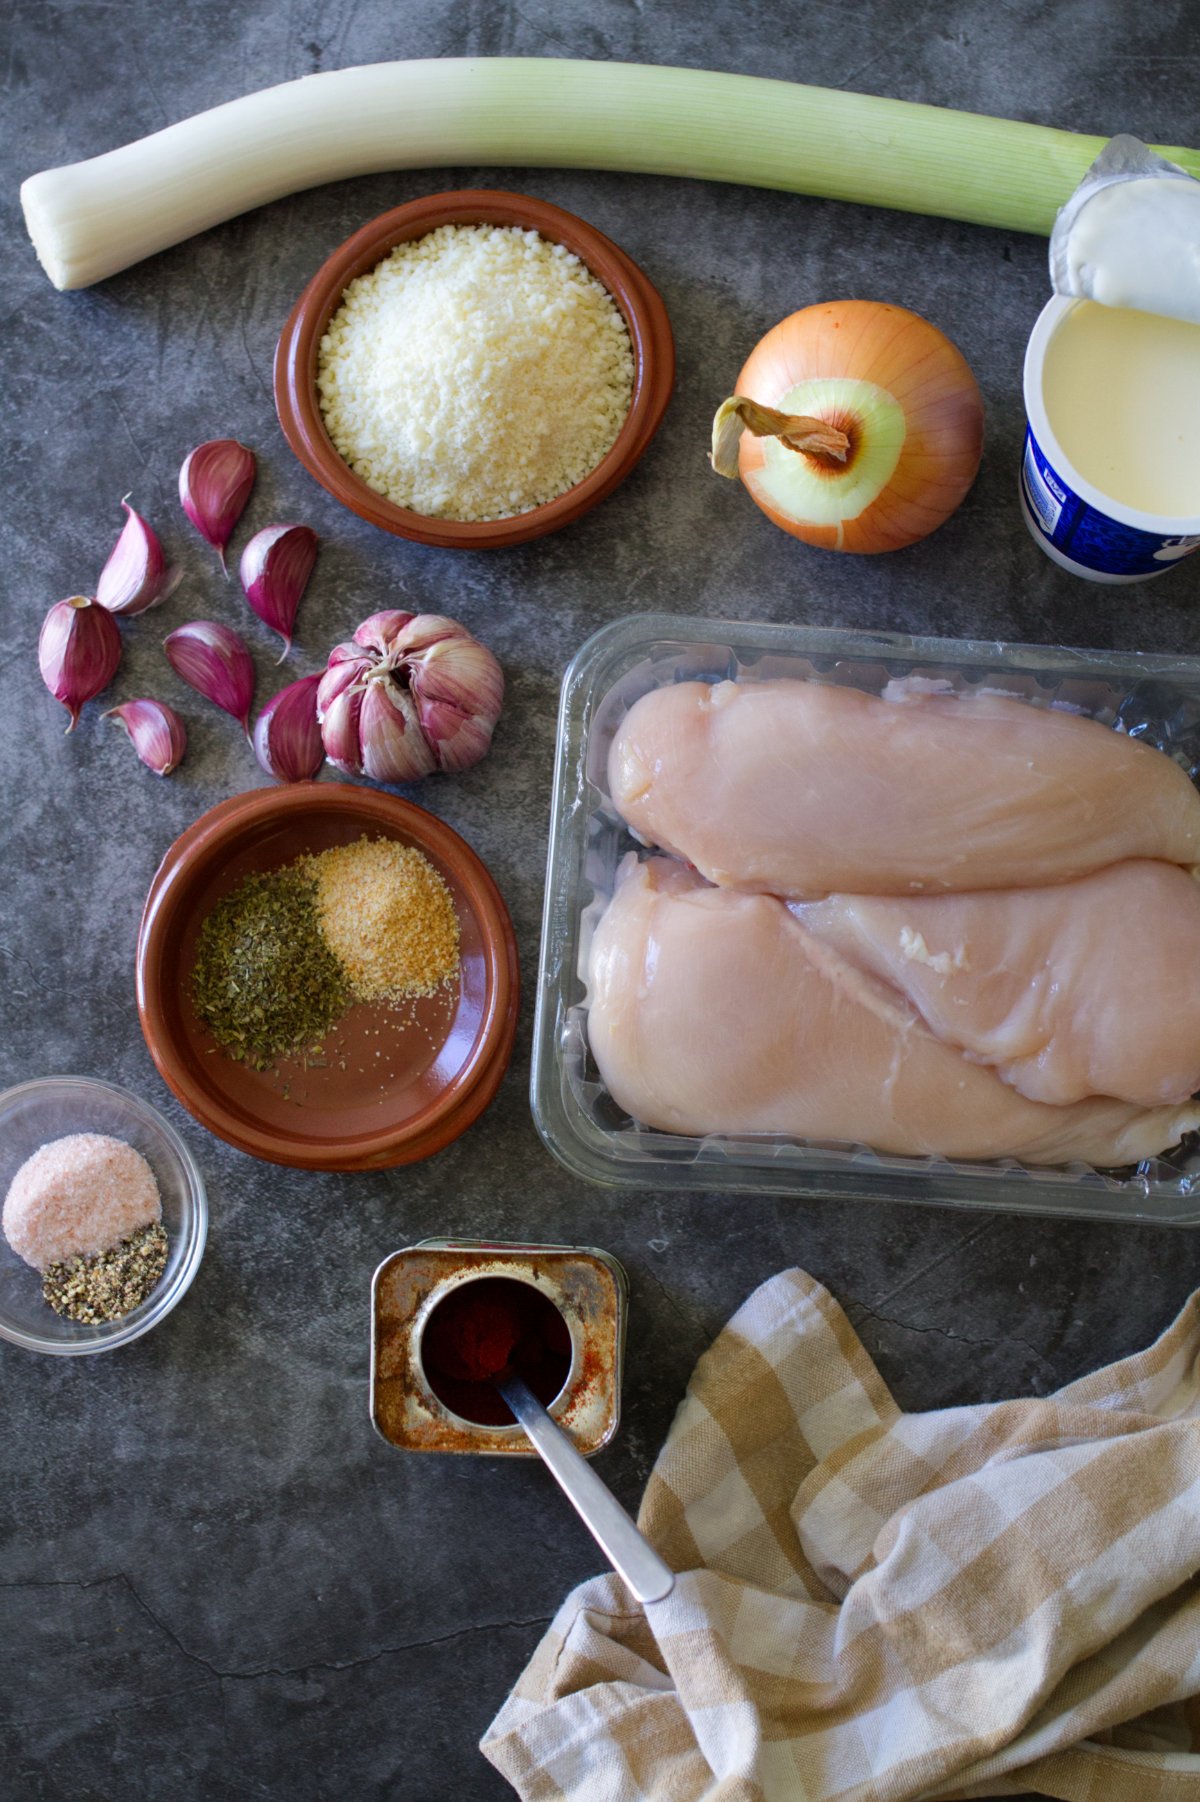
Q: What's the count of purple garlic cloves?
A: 7